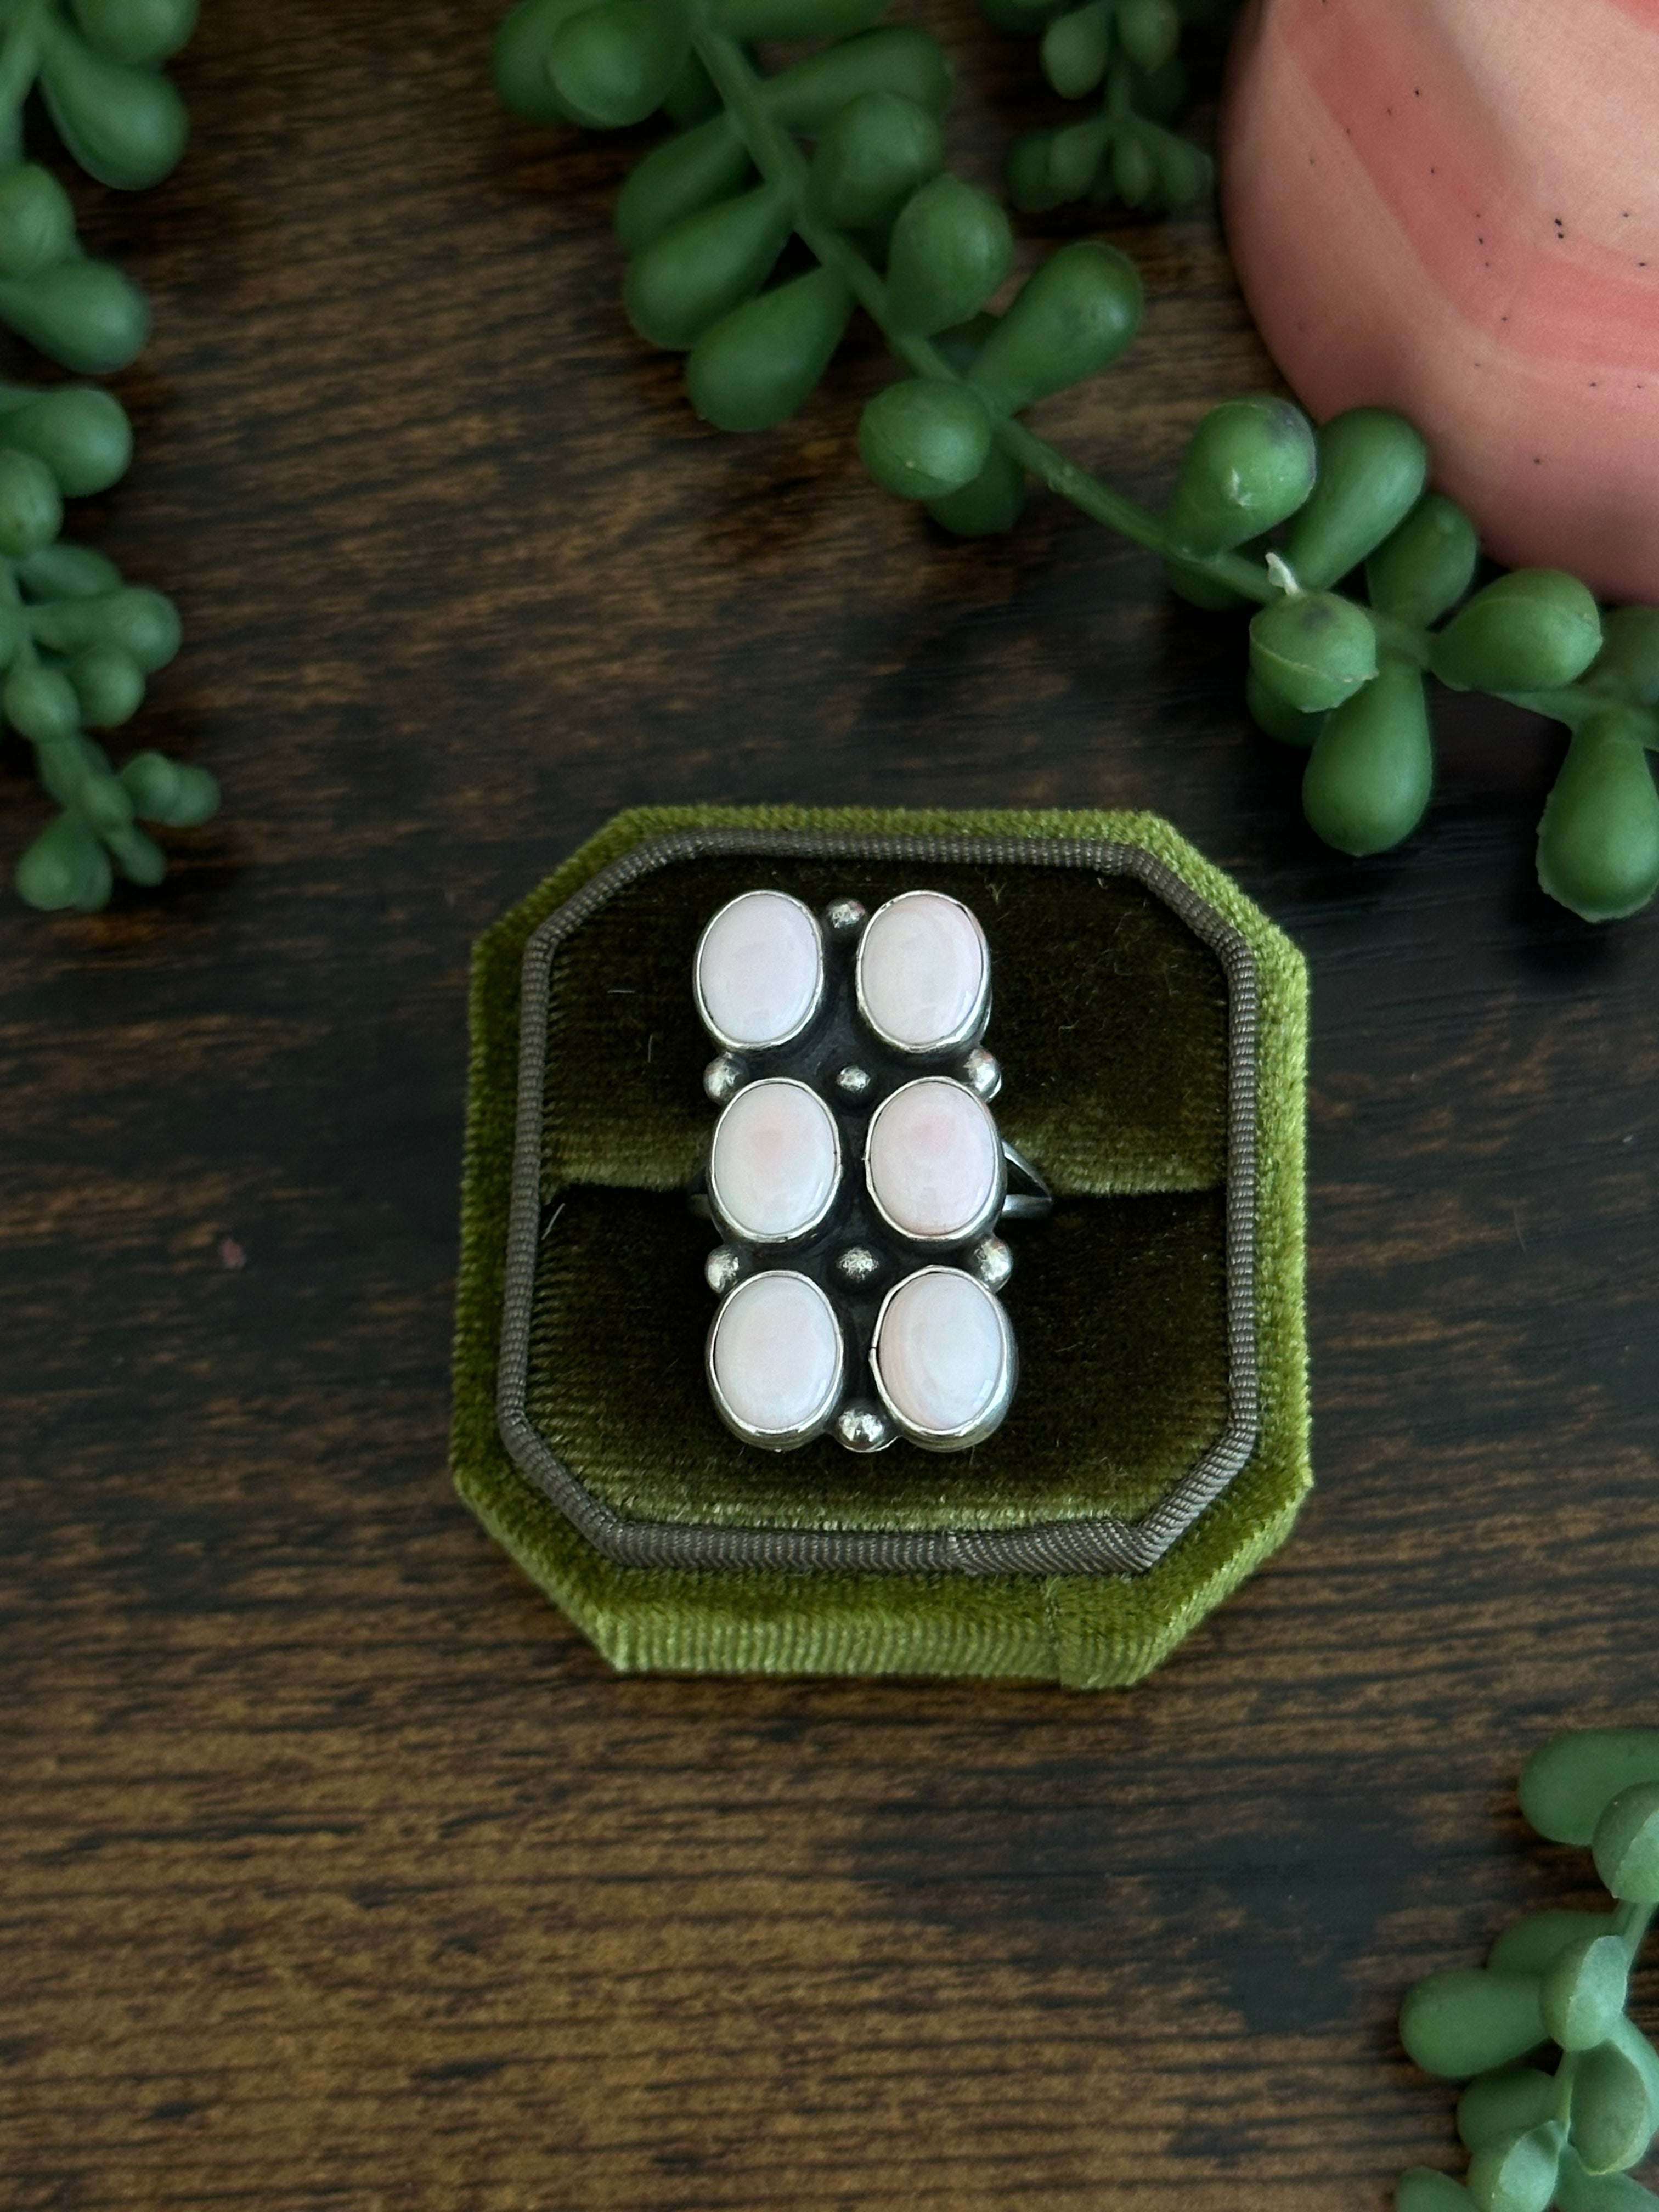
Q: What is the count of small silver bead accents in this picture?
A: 8